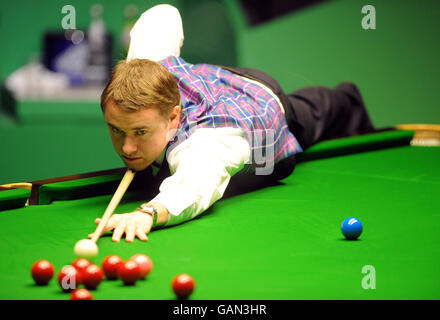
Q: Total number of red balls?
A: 8